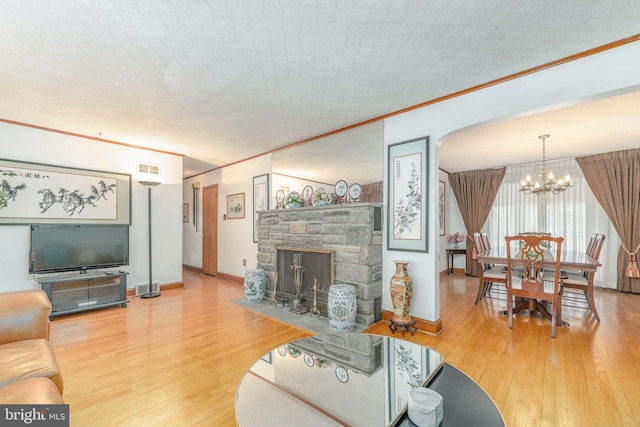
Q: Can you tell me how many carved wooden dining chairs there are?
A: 6